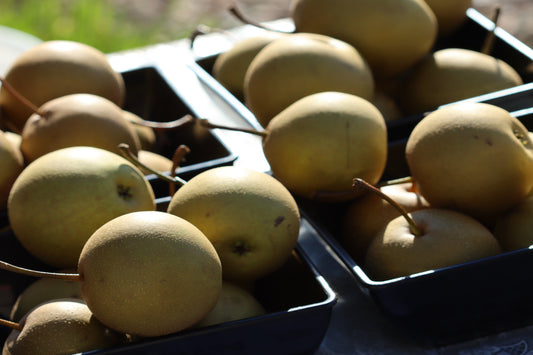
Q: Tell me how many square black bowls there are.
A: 4